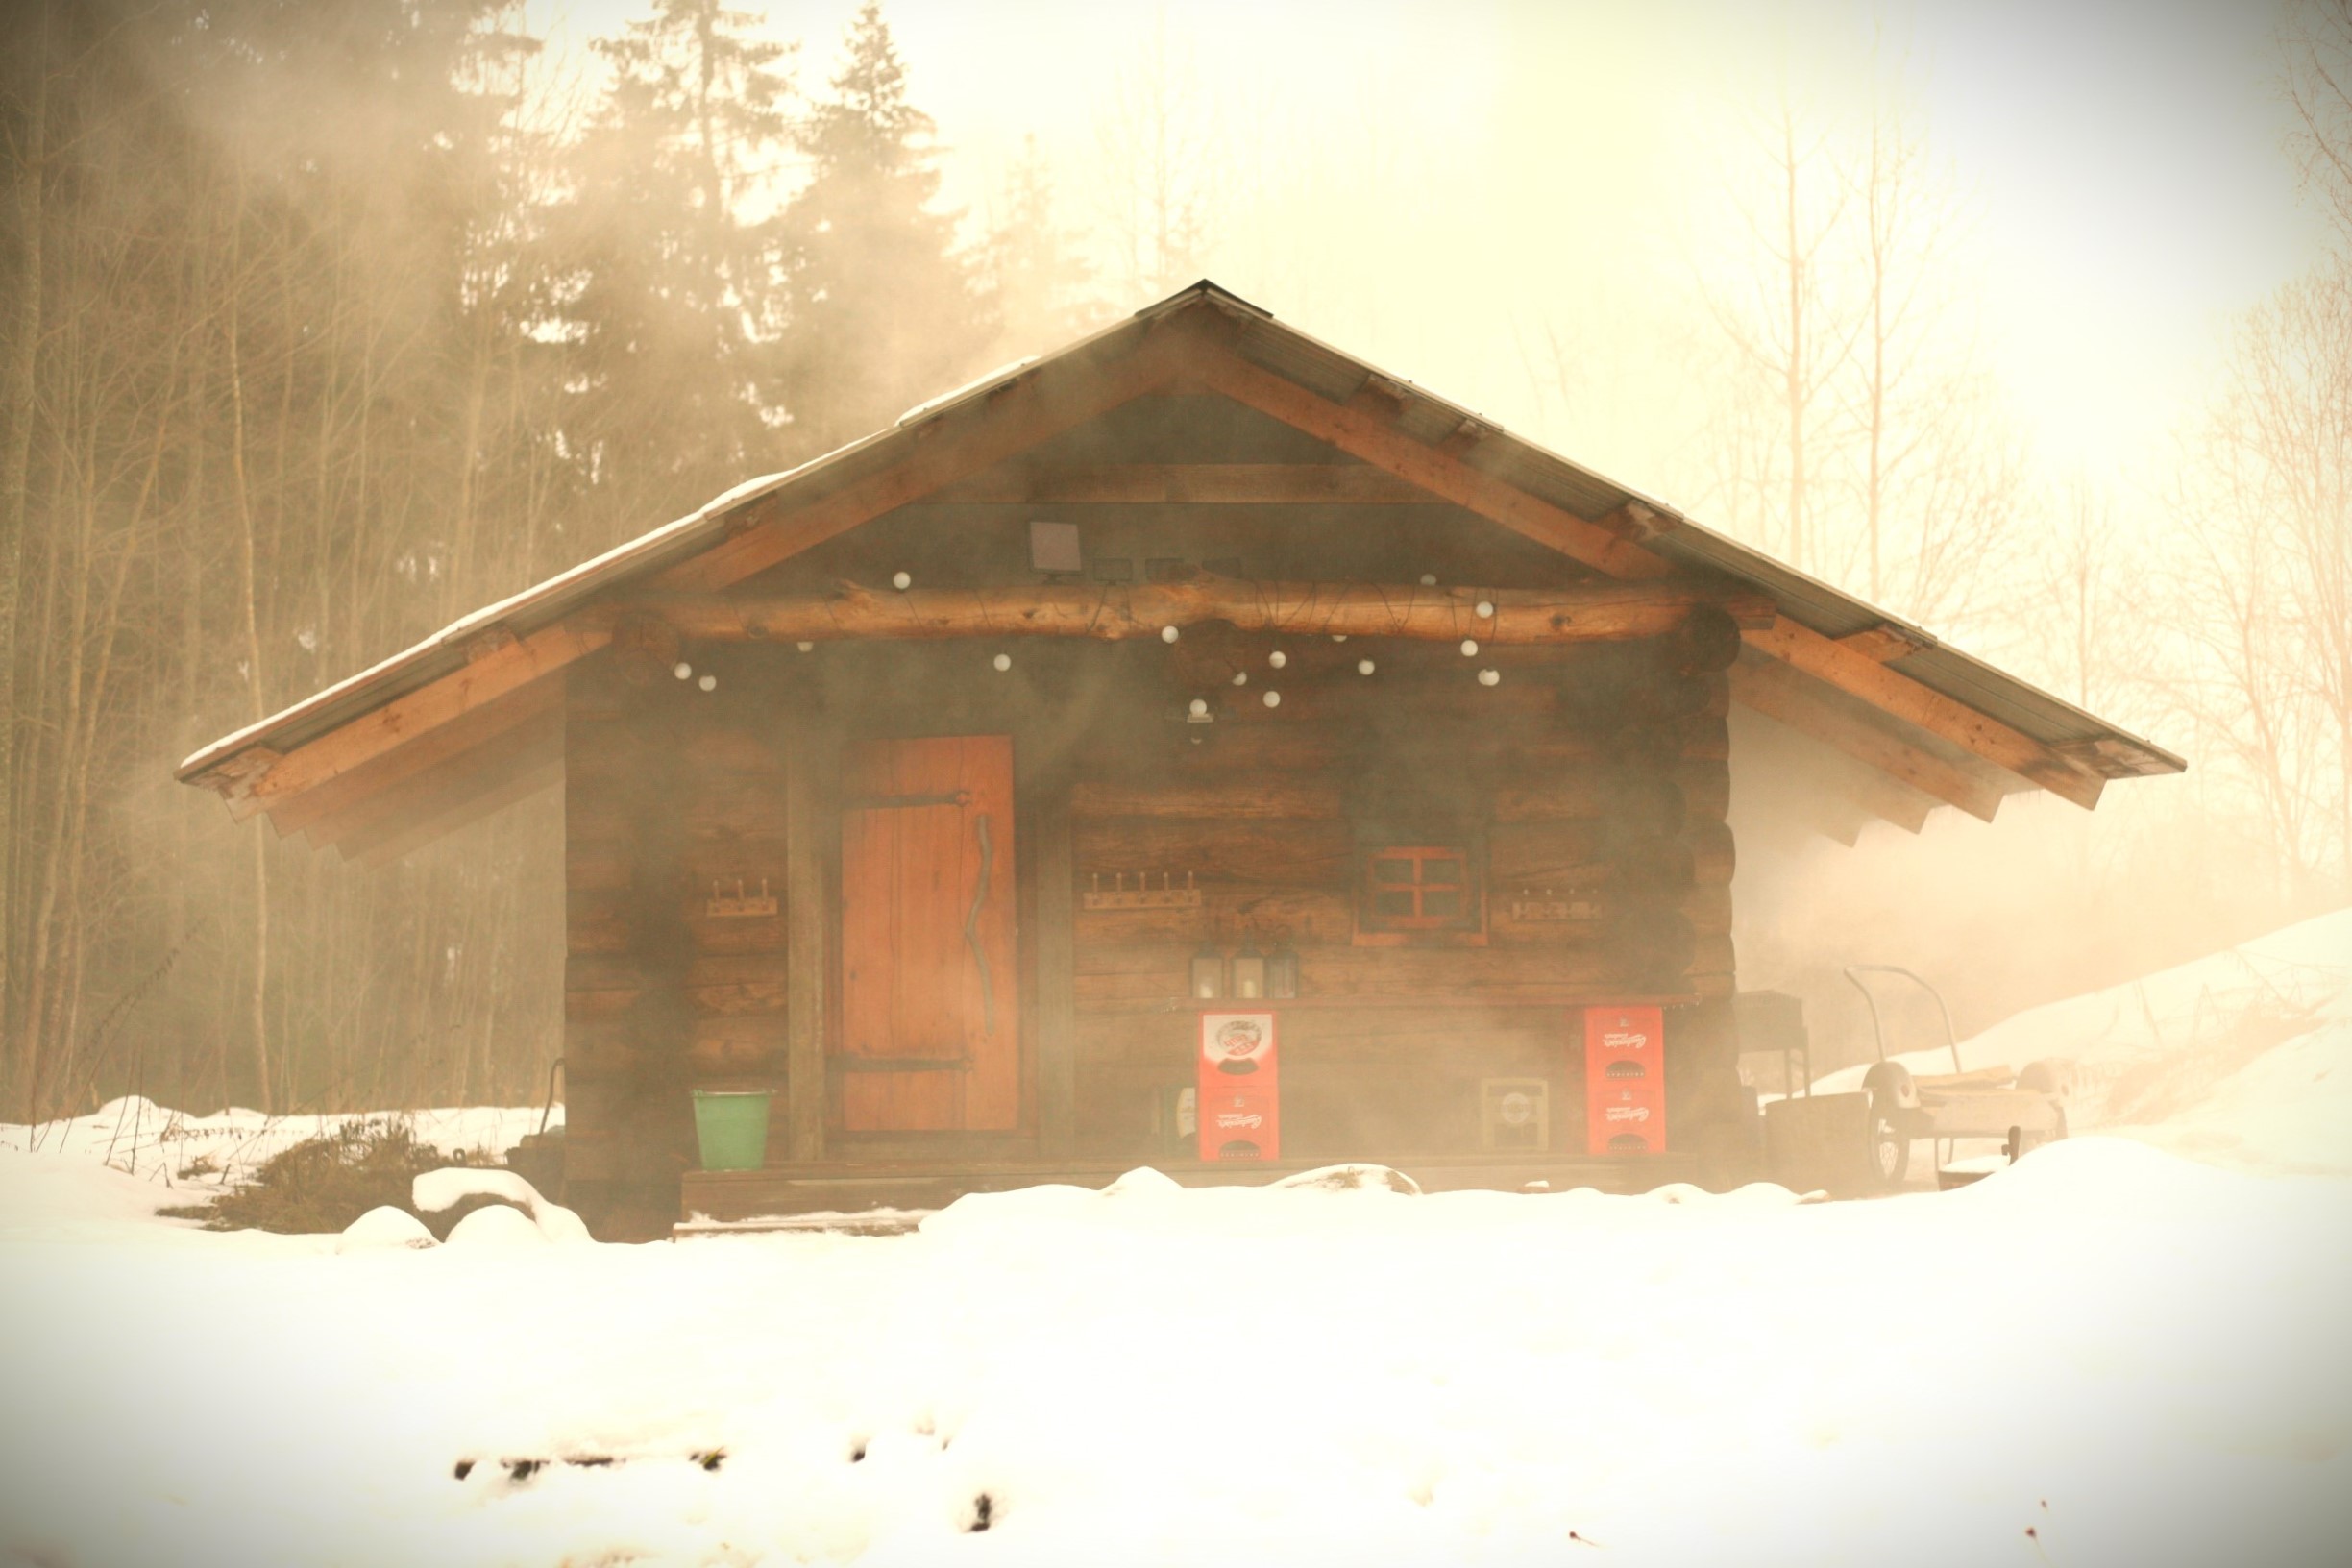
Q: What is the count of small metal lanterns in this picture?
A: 3